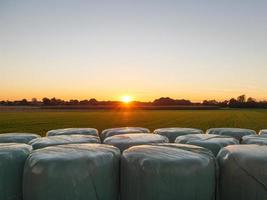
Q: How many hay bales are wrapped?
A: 14